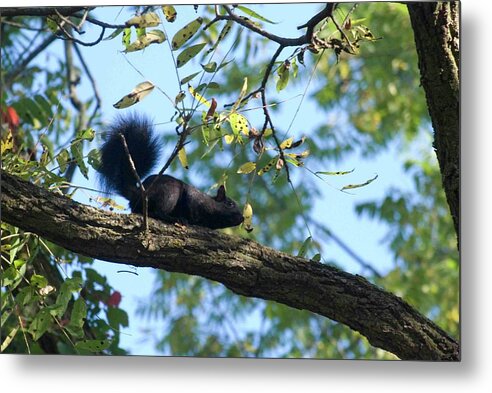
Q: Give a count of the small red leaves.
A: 2